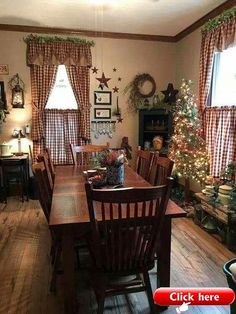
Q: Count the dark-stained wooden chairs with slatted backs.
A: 6